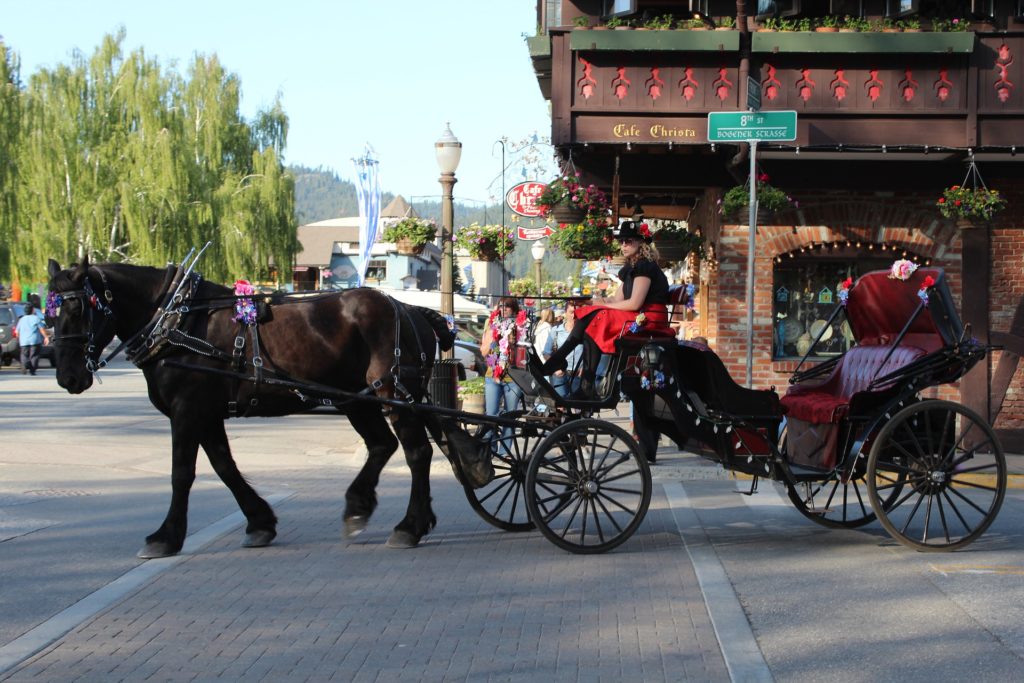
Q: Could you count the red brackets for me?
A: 12